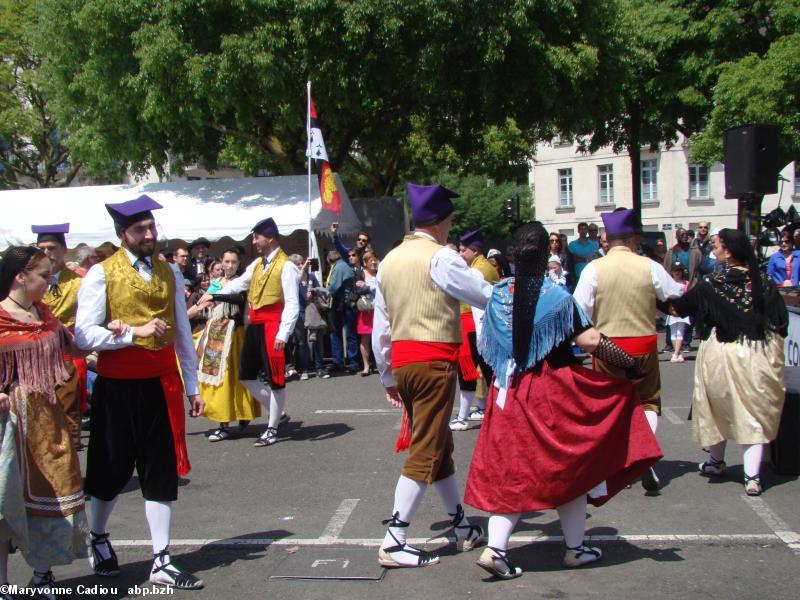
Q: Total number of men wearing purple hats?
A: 6